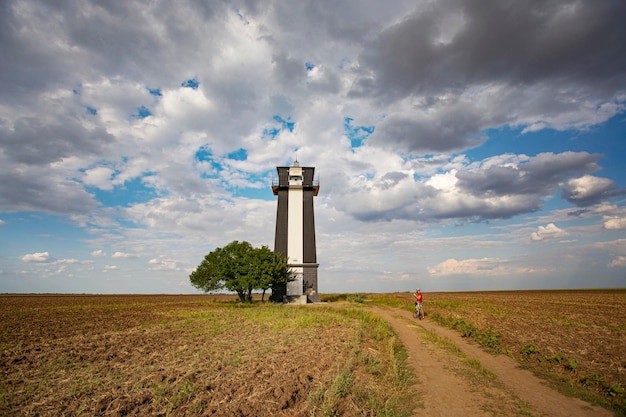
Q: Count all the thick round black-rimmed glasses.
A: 0